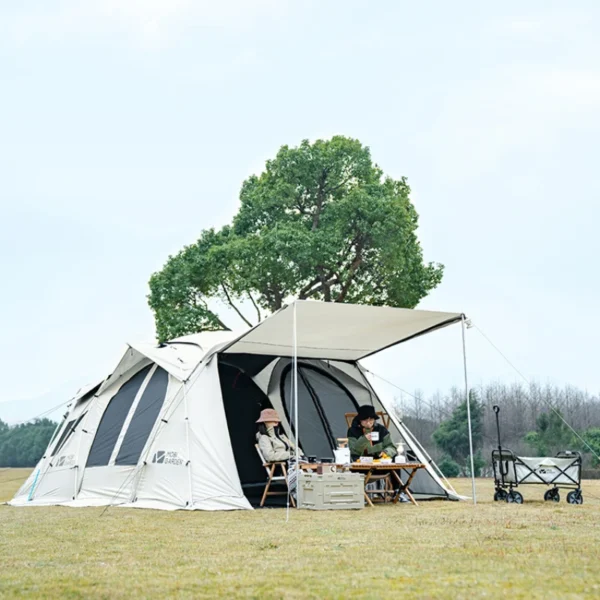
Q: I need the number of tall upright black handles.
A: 1